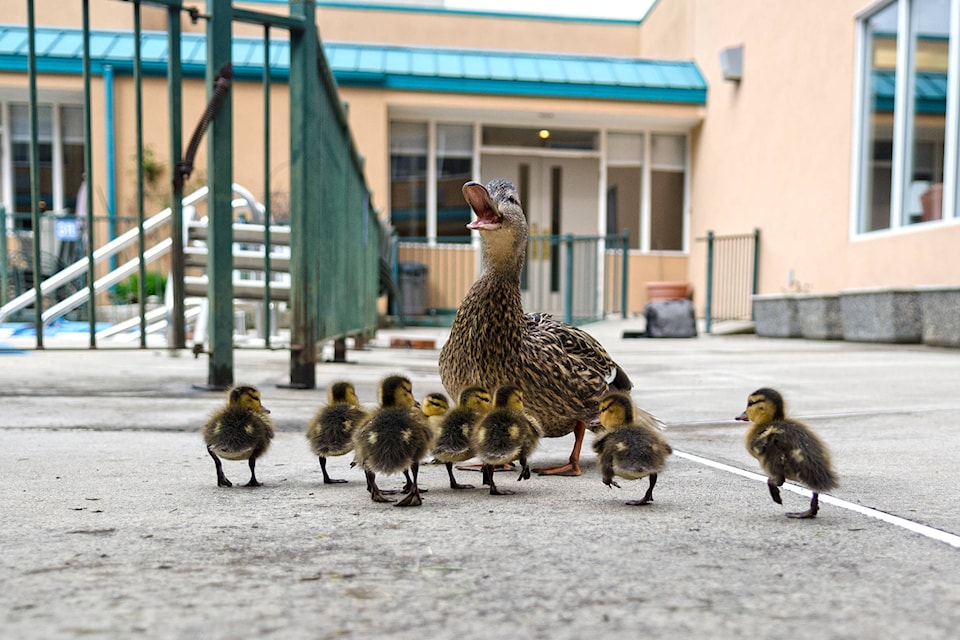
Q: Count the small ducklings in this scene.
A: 8